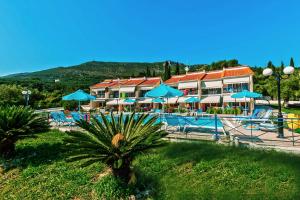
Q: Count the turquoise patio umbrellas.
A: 6